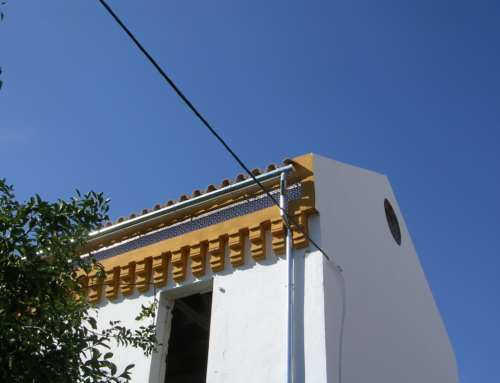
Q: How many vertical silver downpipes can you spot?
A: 1